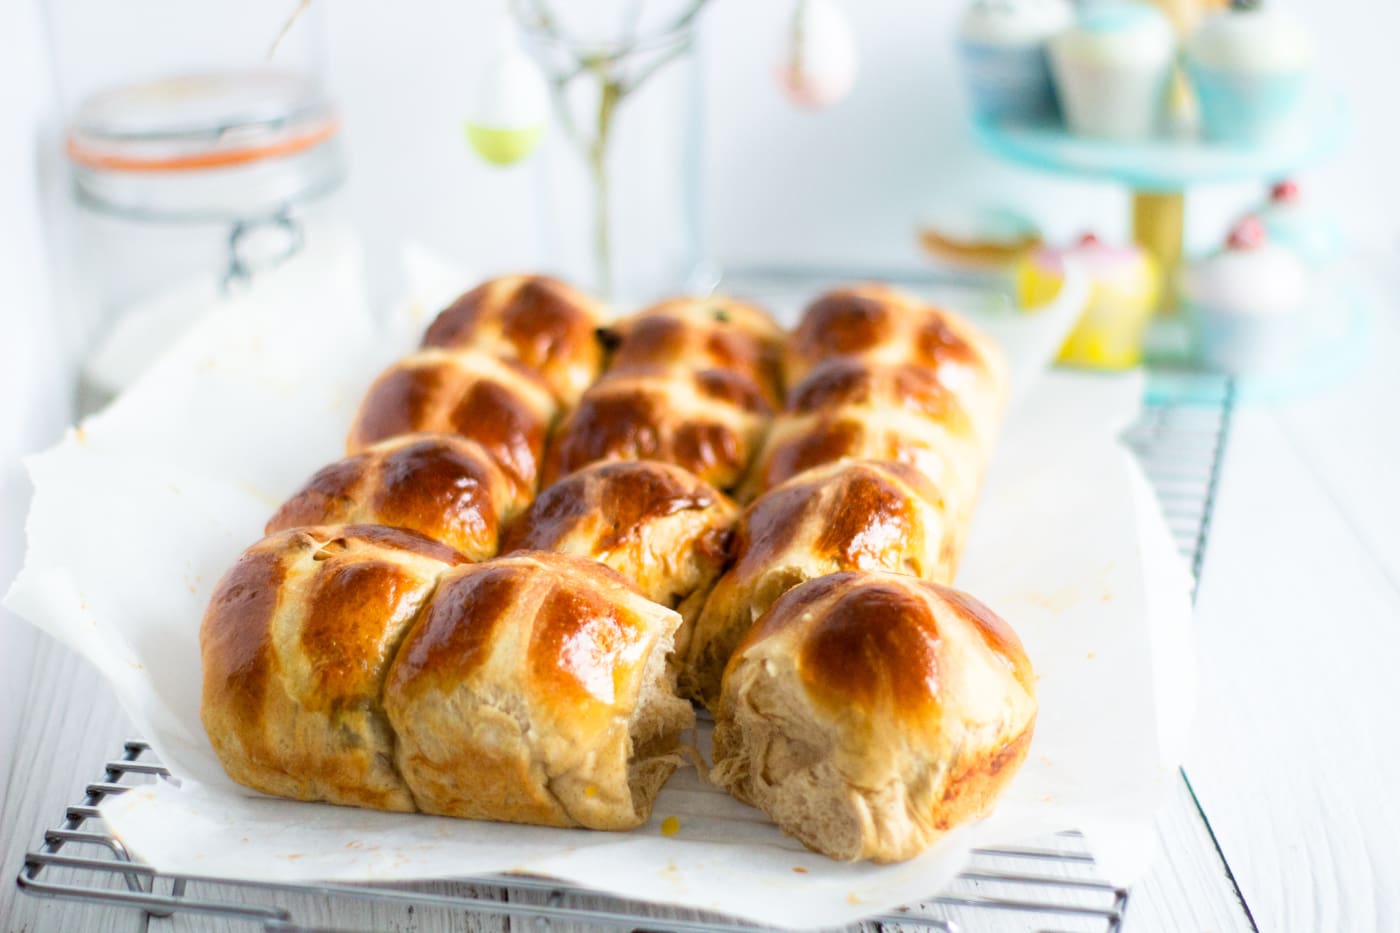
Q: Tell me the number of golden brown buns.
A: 12